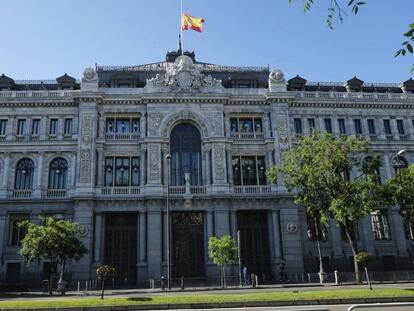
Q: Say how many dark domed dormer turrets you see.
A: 5